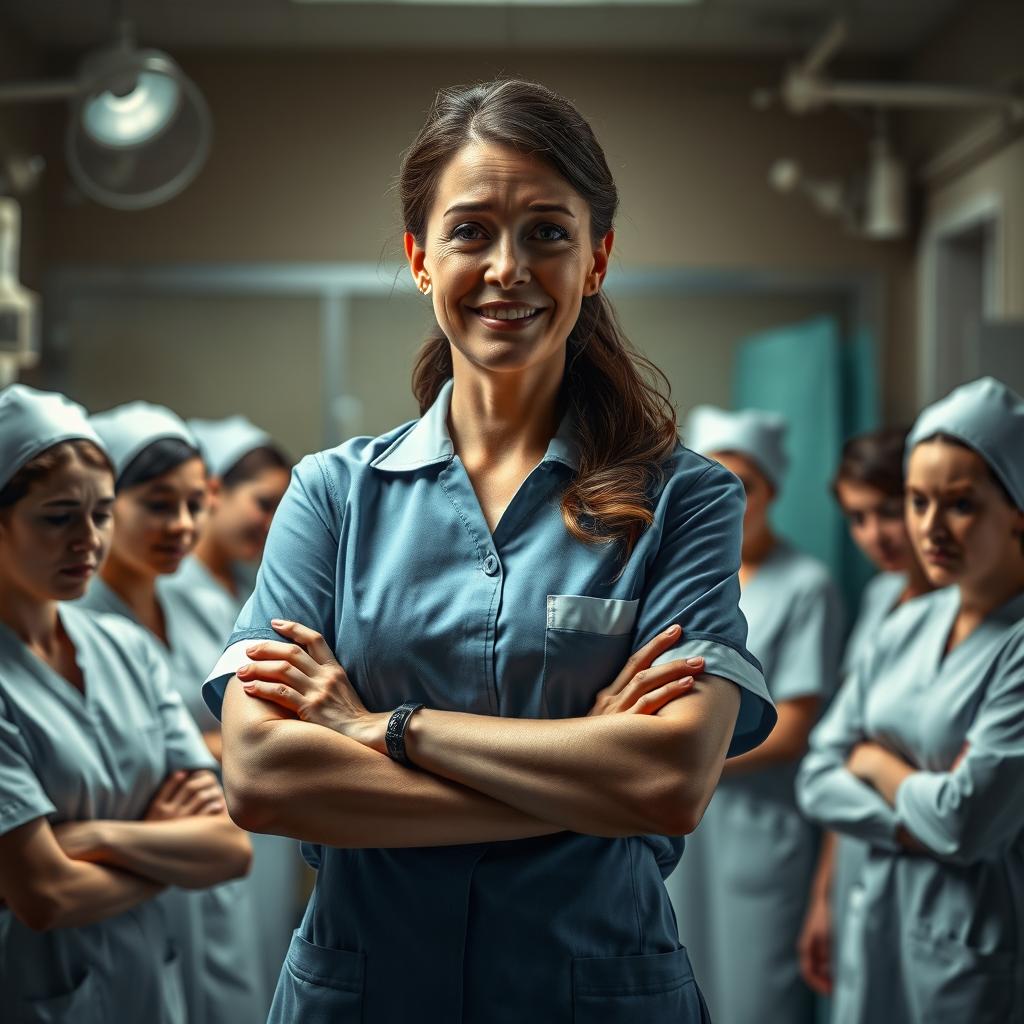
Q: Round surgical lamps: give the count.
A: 1